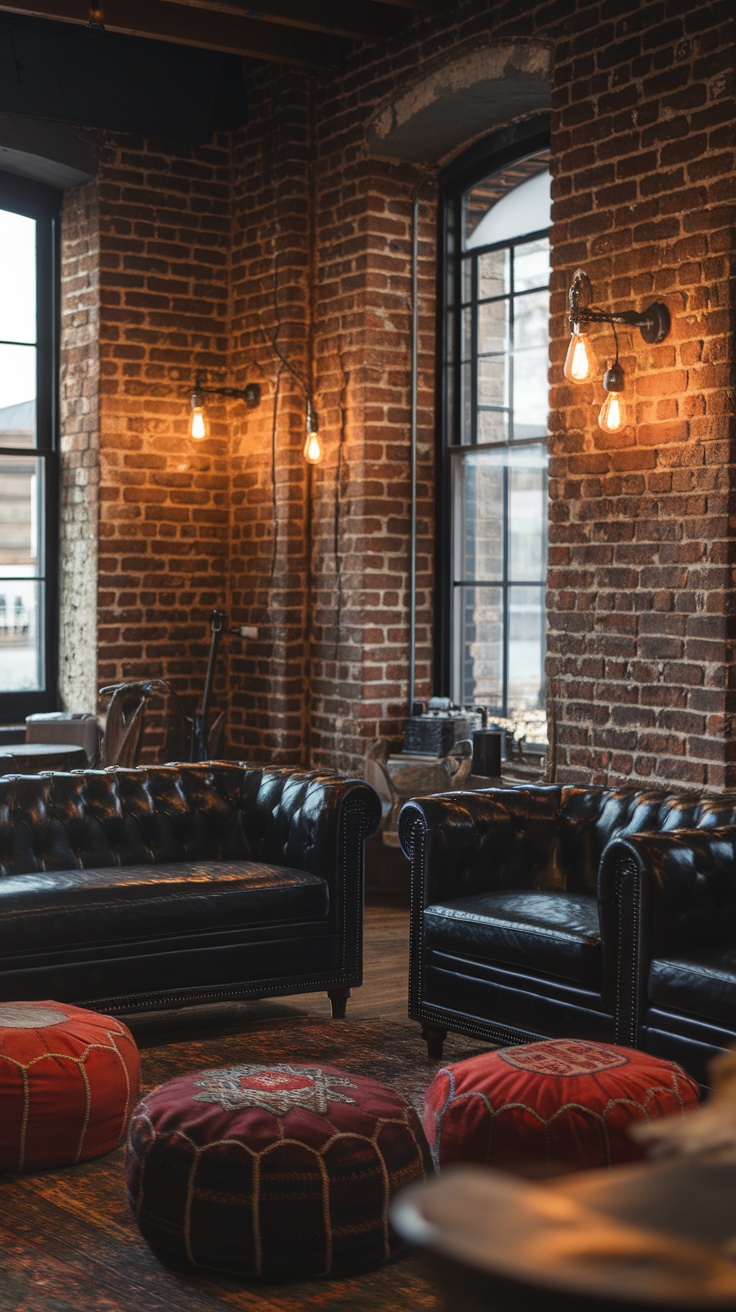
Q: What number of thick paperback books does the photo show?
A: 0